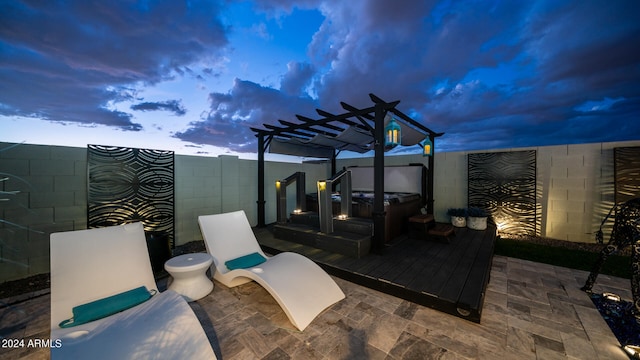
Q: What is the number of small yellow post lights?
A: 2